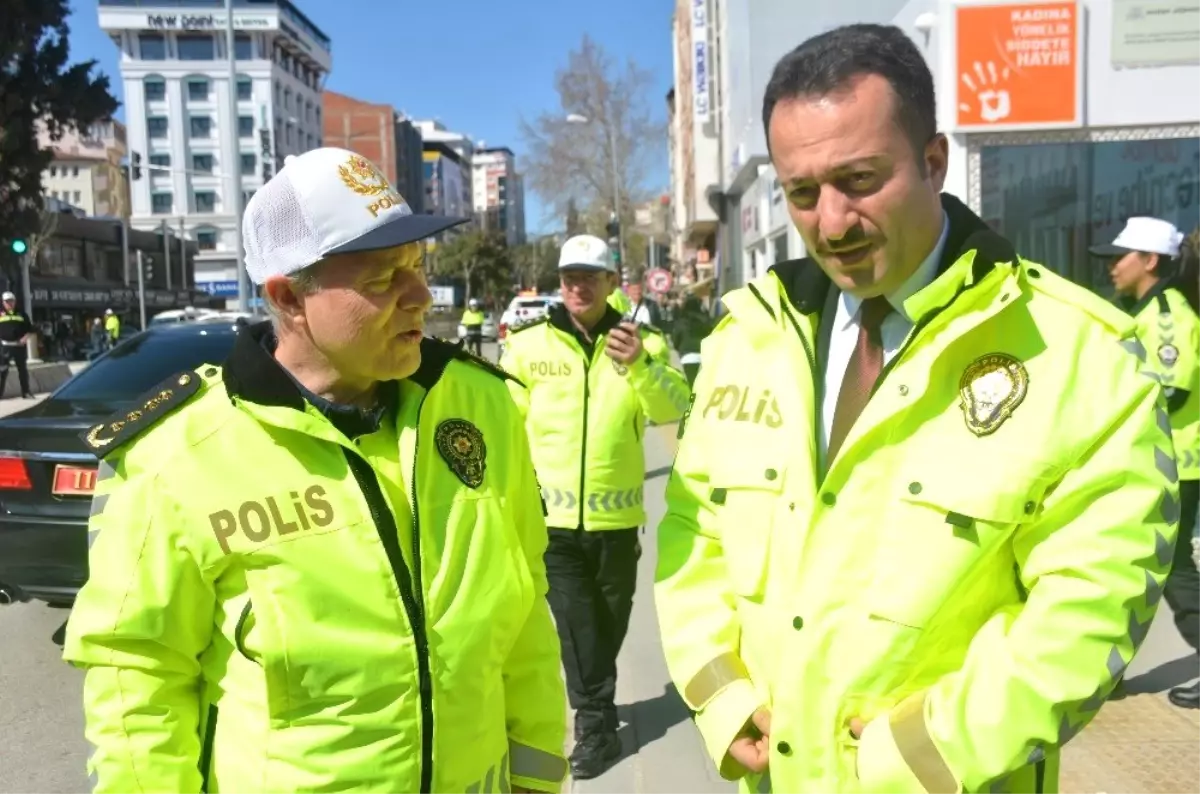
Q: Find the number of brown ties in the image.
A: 1